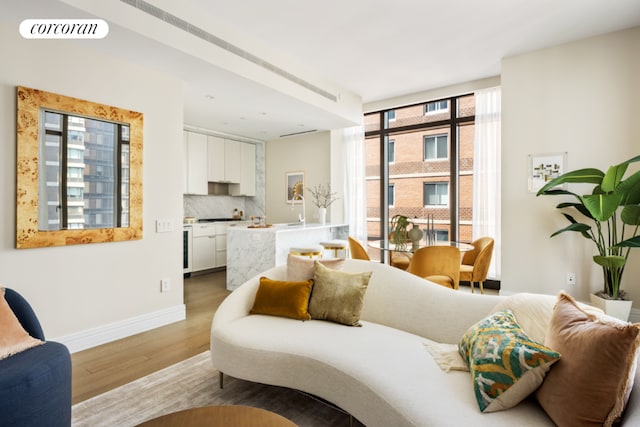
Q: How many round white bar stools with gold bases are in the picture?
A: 2